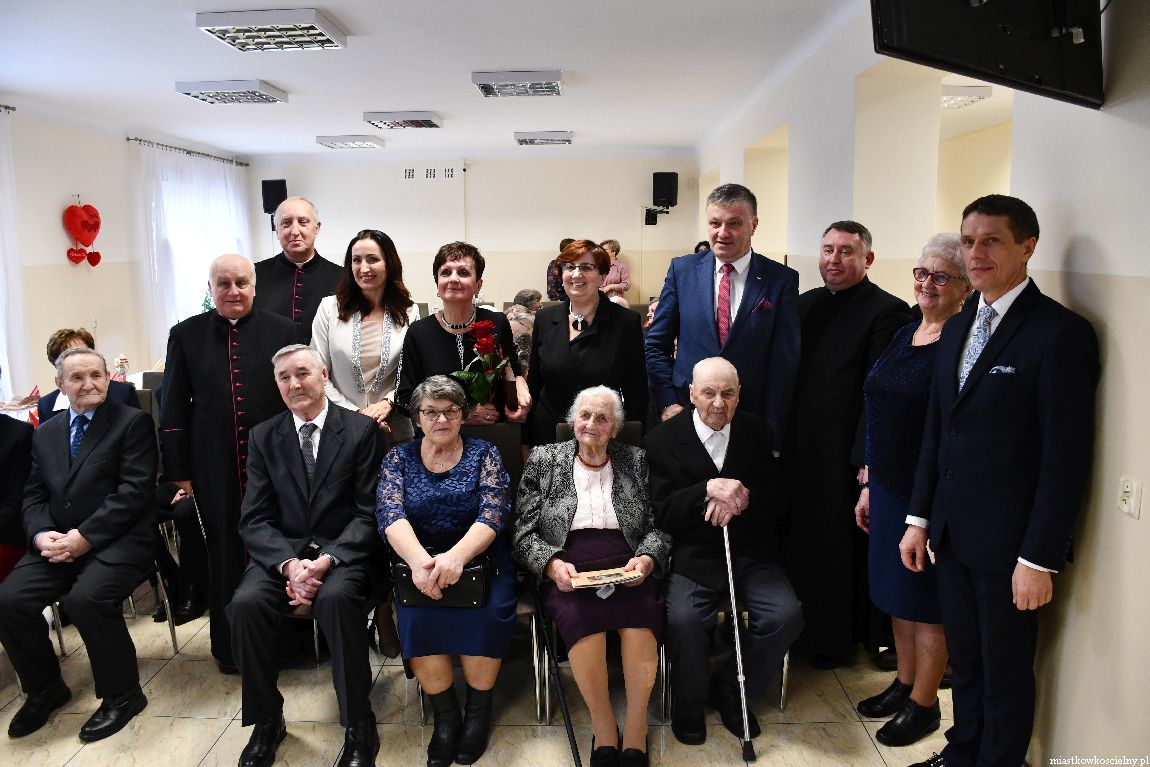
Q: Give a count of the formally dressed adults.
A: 14